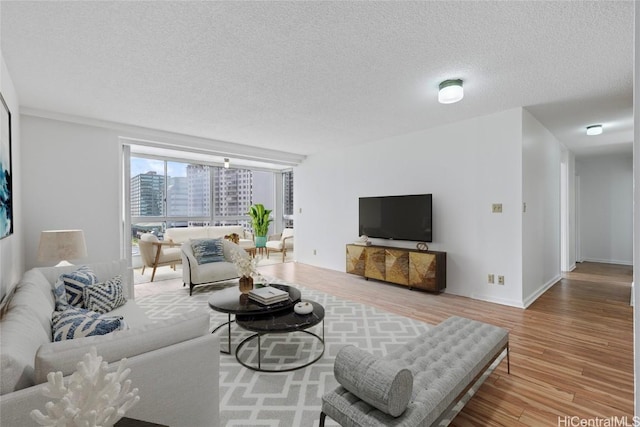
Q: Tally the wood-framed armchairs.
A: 2